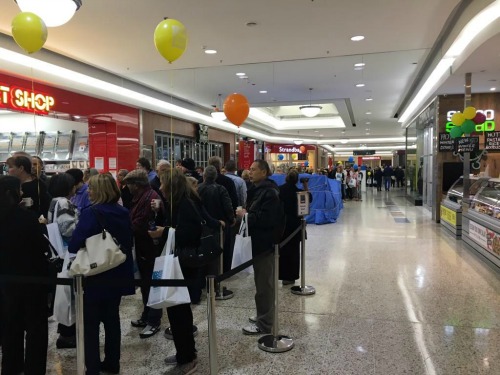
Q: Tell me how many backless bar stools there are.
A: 0